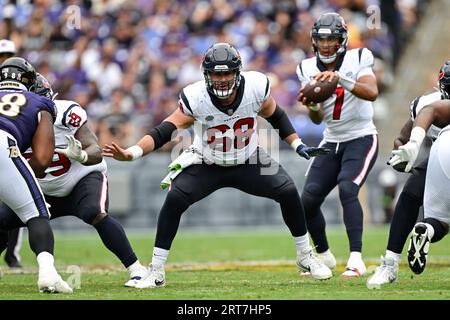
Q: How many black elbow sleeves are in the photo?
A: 2